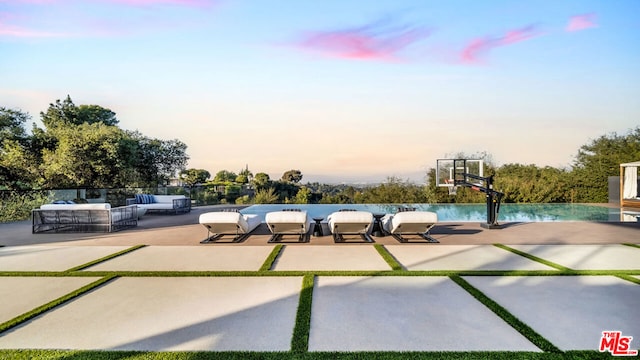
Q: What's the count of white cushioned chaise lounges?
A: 4